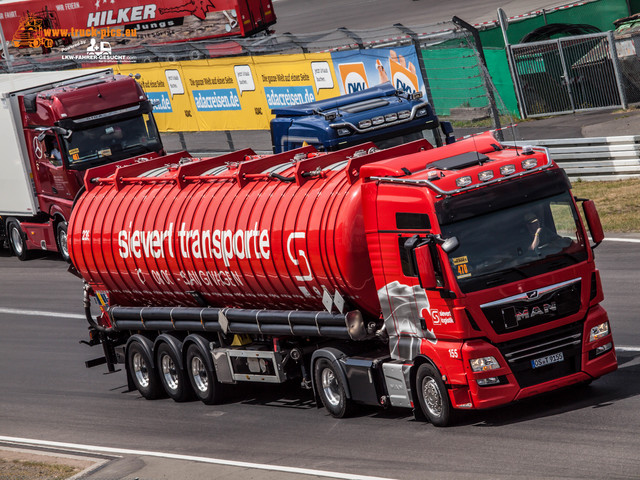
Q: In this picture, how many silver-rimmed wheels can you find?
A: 7